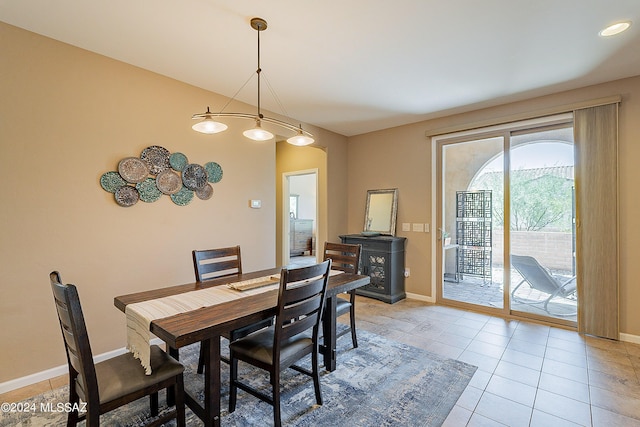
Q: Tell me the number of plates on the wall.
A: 11